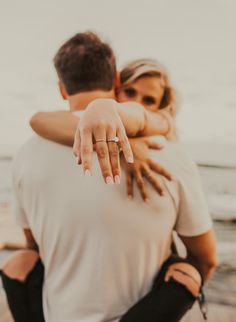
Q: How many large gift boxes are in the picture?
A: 0